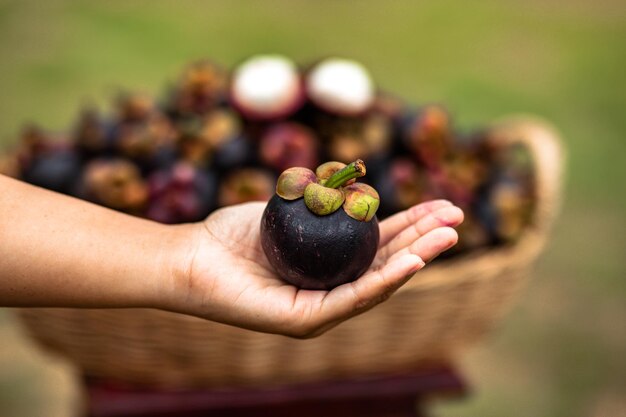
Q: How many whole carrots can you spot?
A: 0